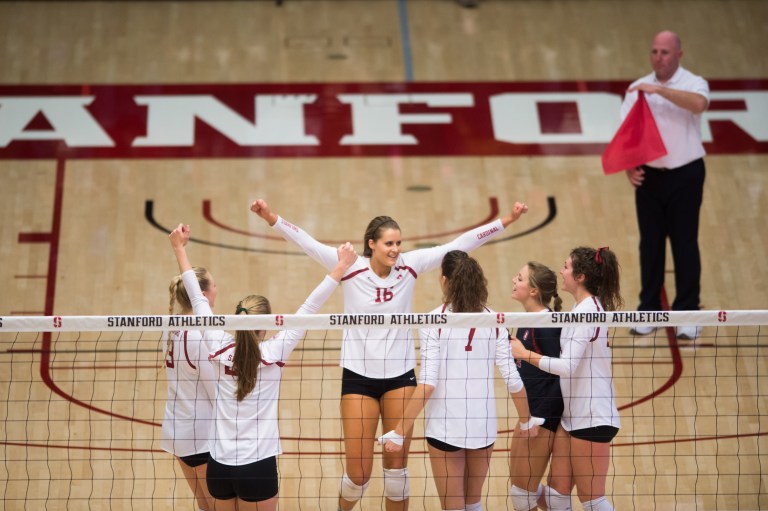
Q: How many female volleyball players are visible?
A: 6